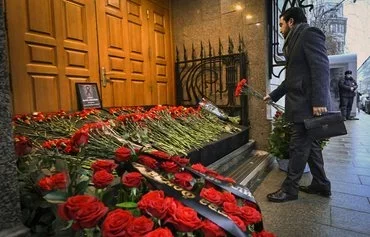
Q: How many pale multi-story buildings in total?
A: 1